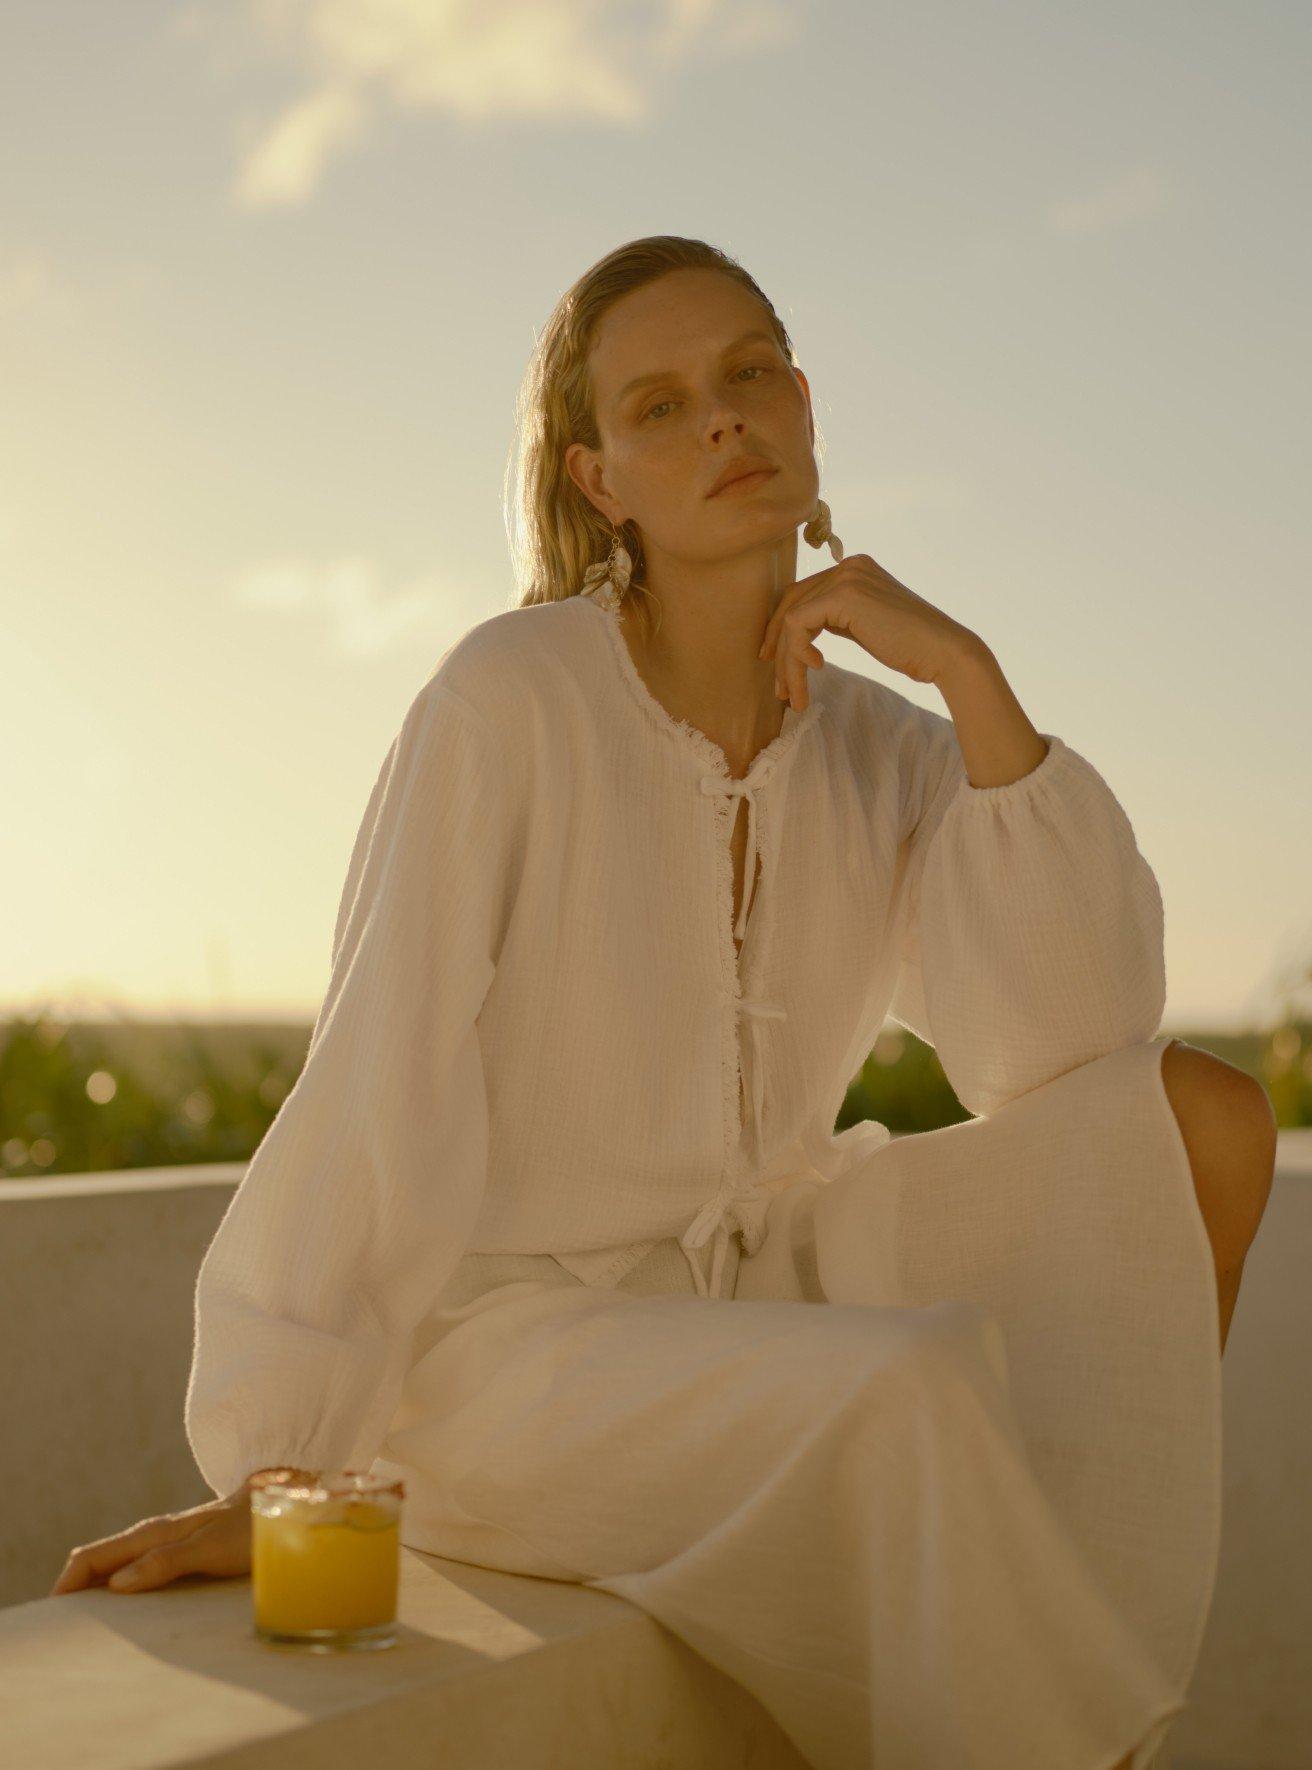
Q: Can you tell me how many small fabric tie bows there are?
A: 3